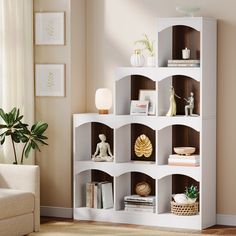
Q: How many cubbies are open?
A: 9